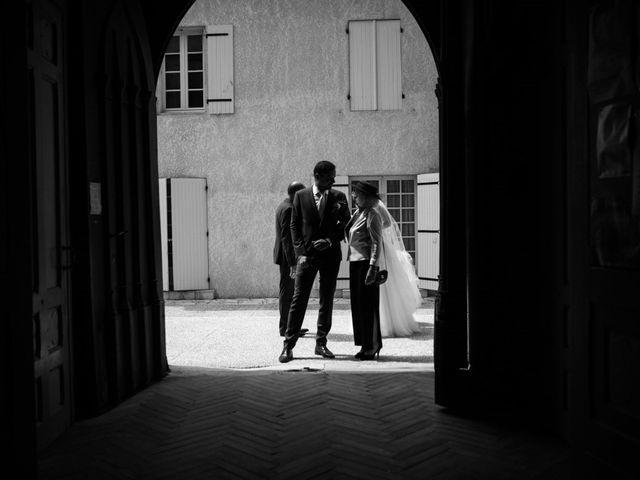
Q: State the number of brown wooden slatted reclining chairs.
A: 0